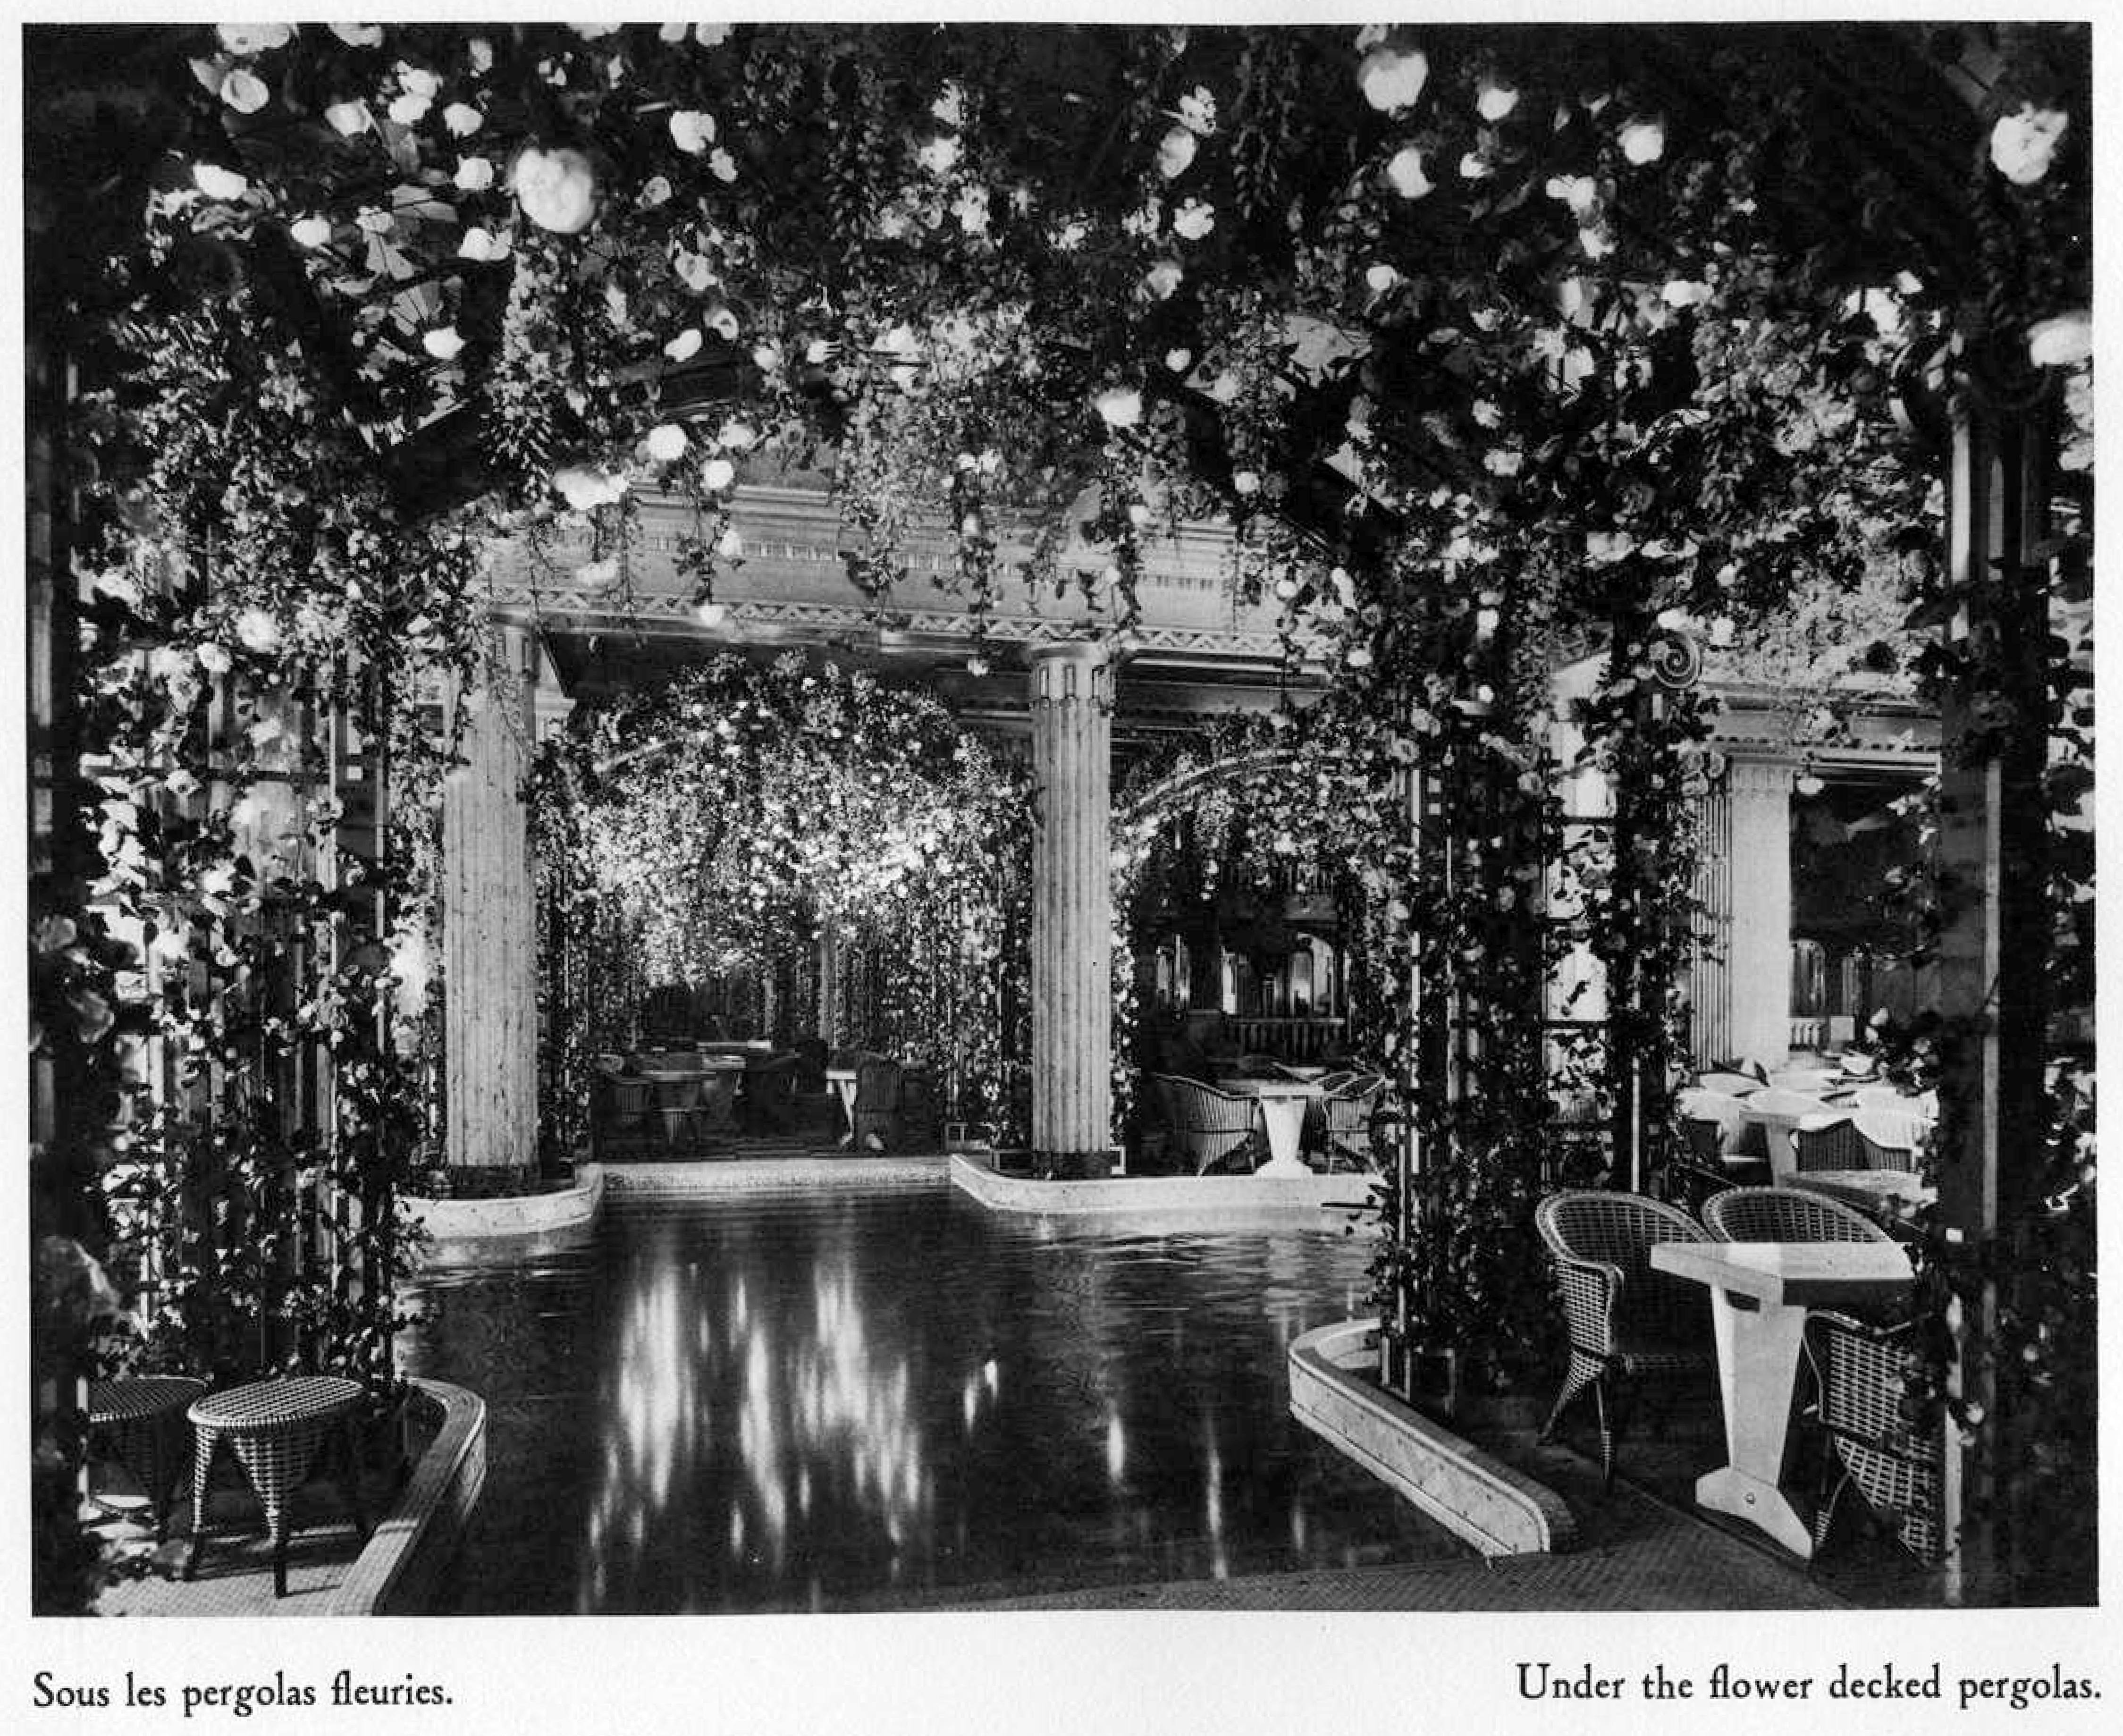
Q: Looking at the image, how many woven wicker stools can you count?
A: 2